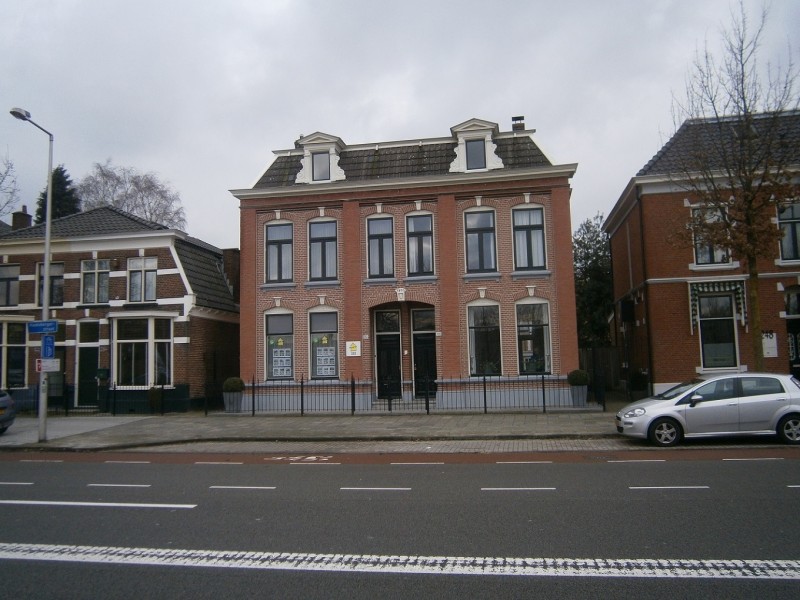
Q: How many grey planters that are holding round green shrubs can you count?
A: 2